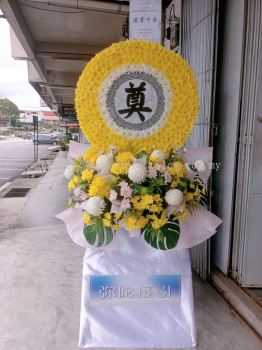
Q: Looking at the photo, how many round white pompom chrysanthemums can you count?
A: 7